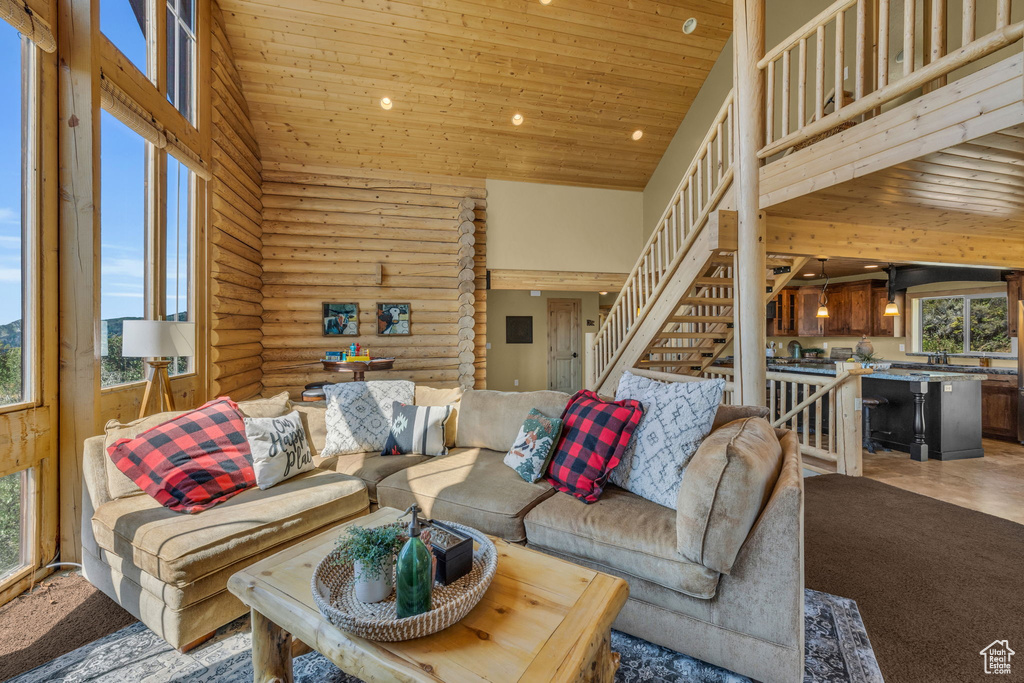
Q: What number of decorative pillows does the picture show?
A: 7